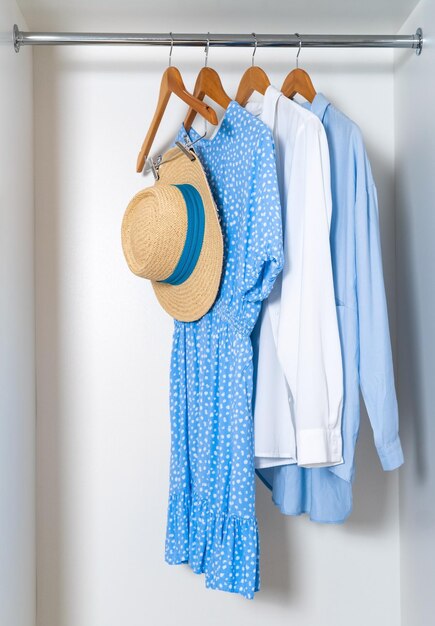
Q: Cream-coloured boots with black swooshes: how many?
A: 0